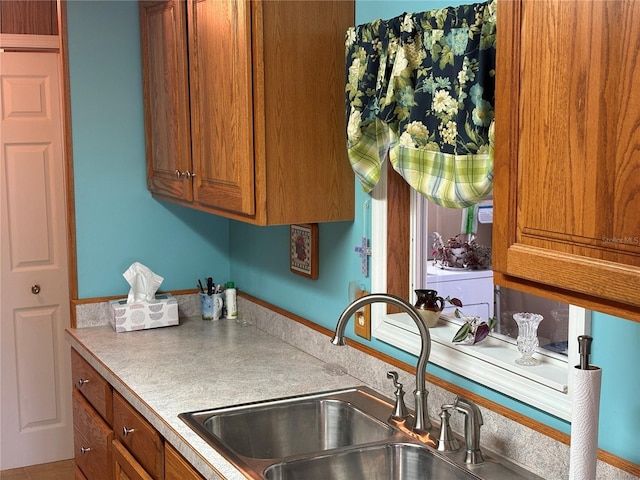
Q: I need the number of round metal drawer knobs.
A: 3